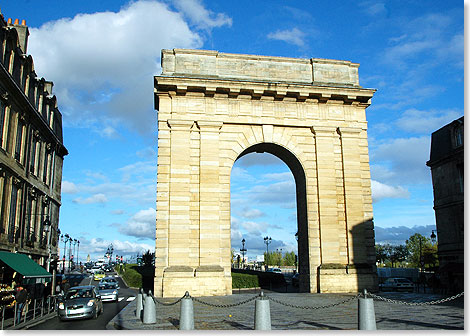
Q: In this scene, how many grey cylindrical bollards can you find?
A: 5